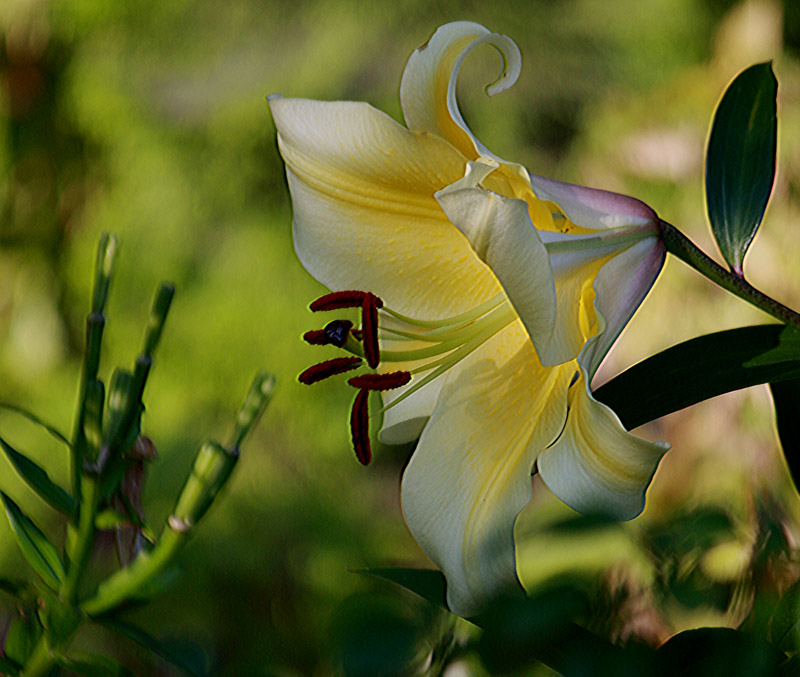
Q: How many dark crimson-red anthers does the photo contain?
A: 6